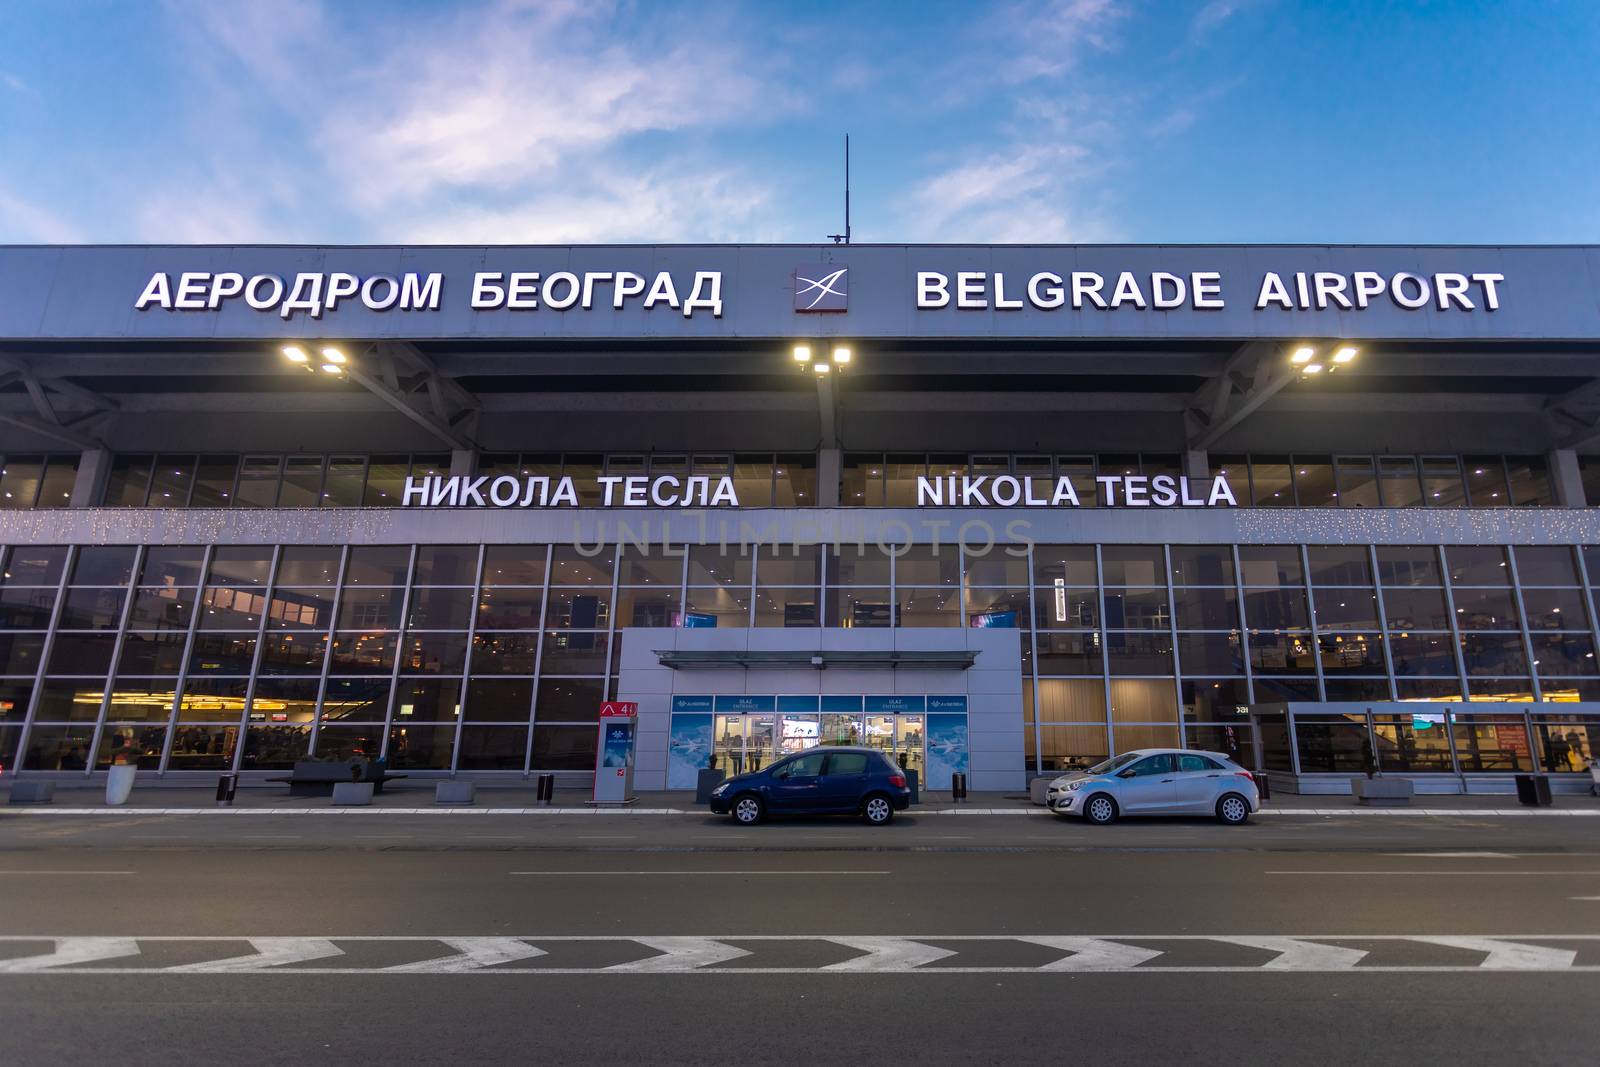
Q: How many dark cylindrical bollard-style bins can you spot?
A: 4